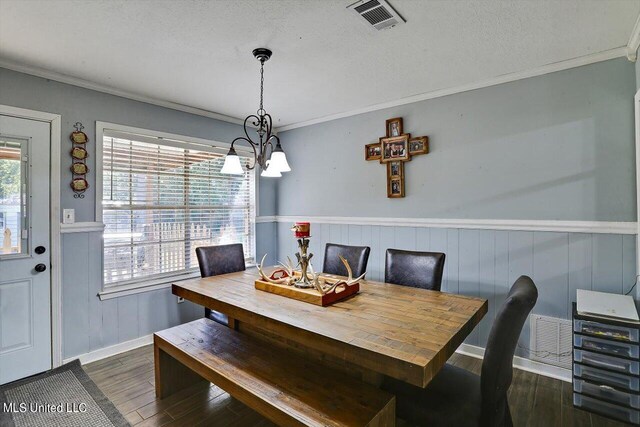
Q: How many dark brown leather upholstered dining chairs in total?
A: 4